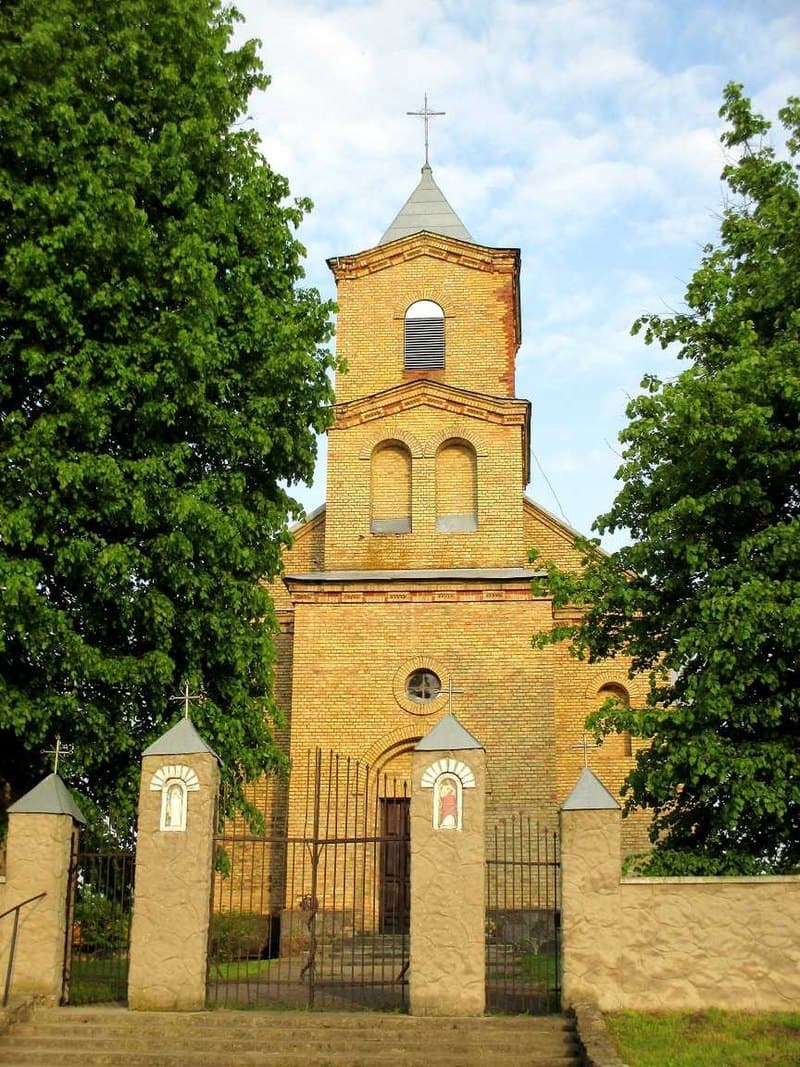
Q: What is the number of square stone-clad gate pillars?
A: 4